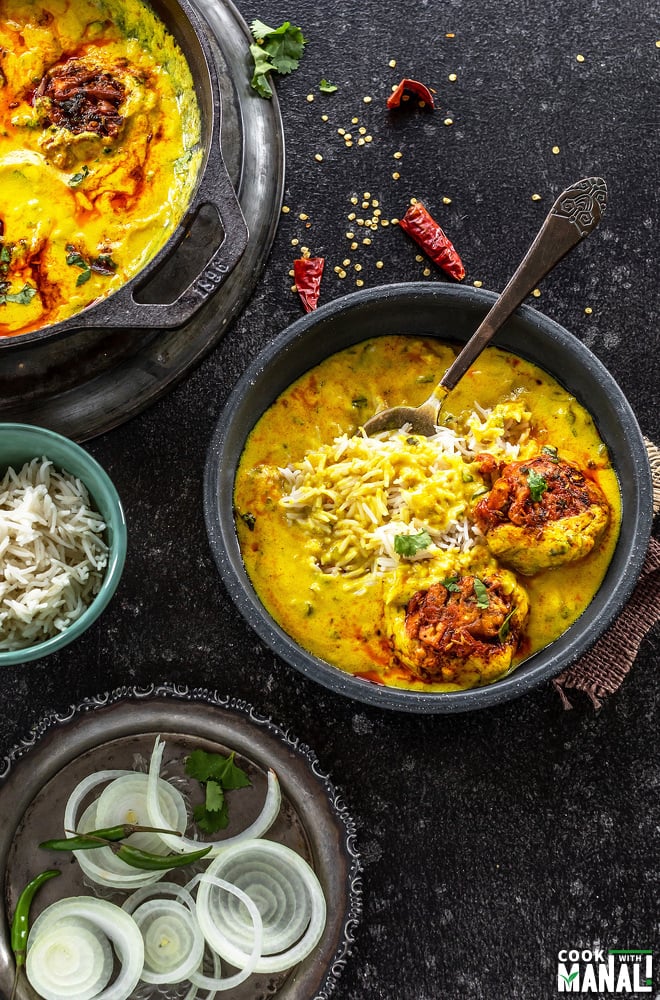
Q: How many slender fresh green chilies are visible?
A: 3